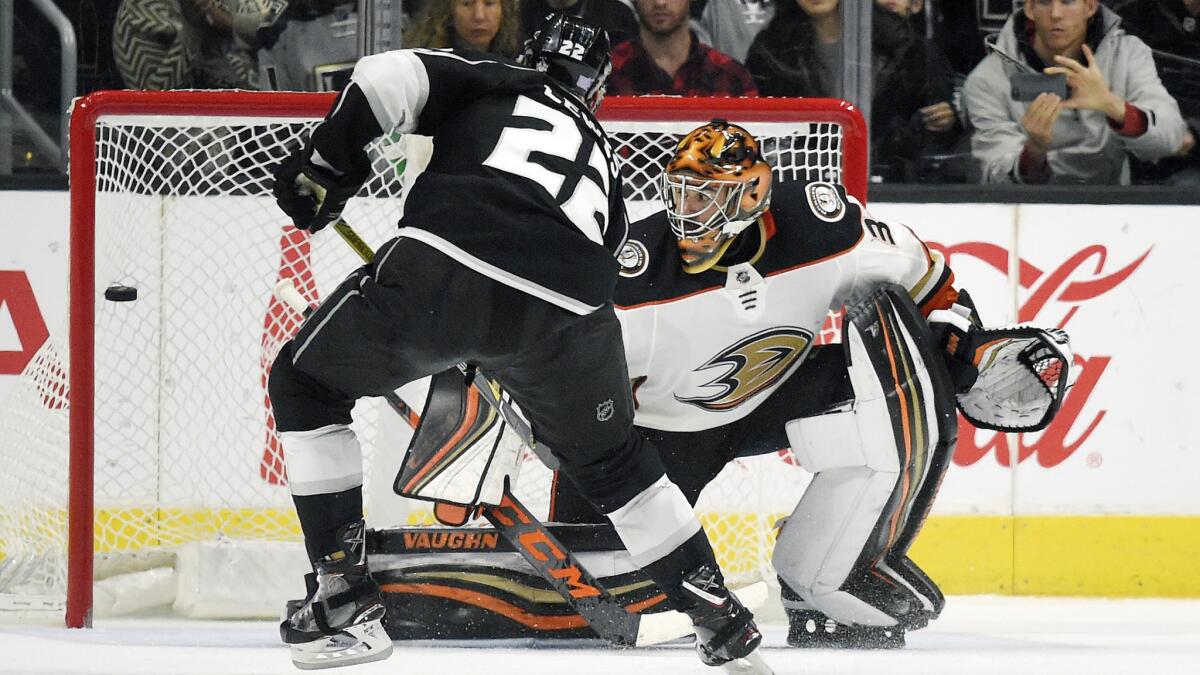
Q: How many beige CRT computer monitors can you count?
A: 0